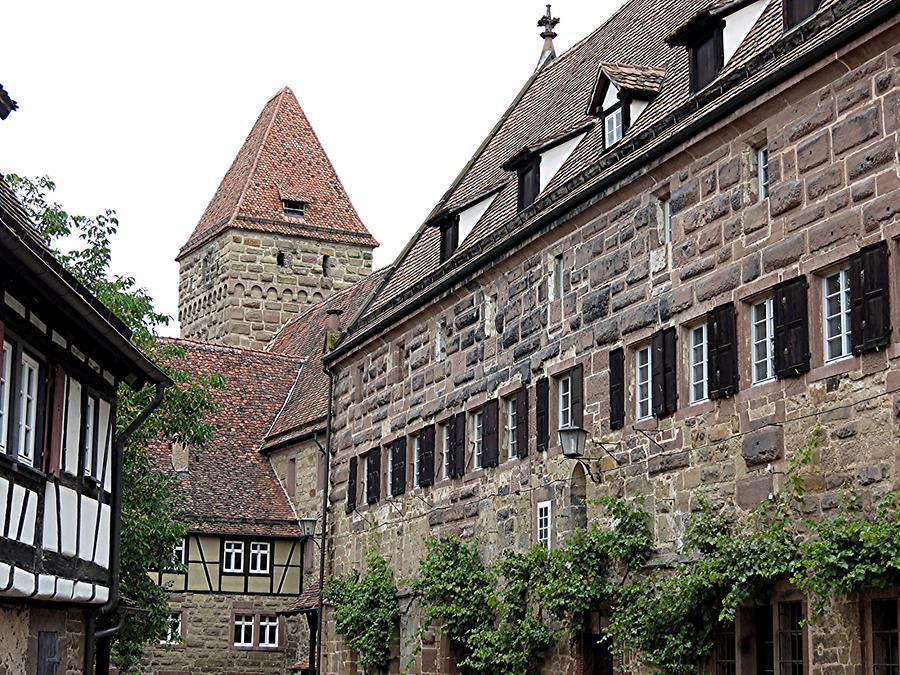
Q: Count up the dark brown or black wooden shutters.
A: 14